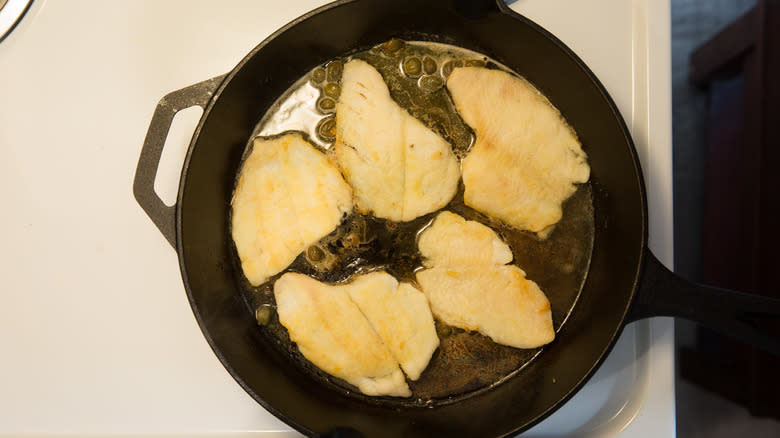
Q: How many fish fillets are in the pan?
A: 5